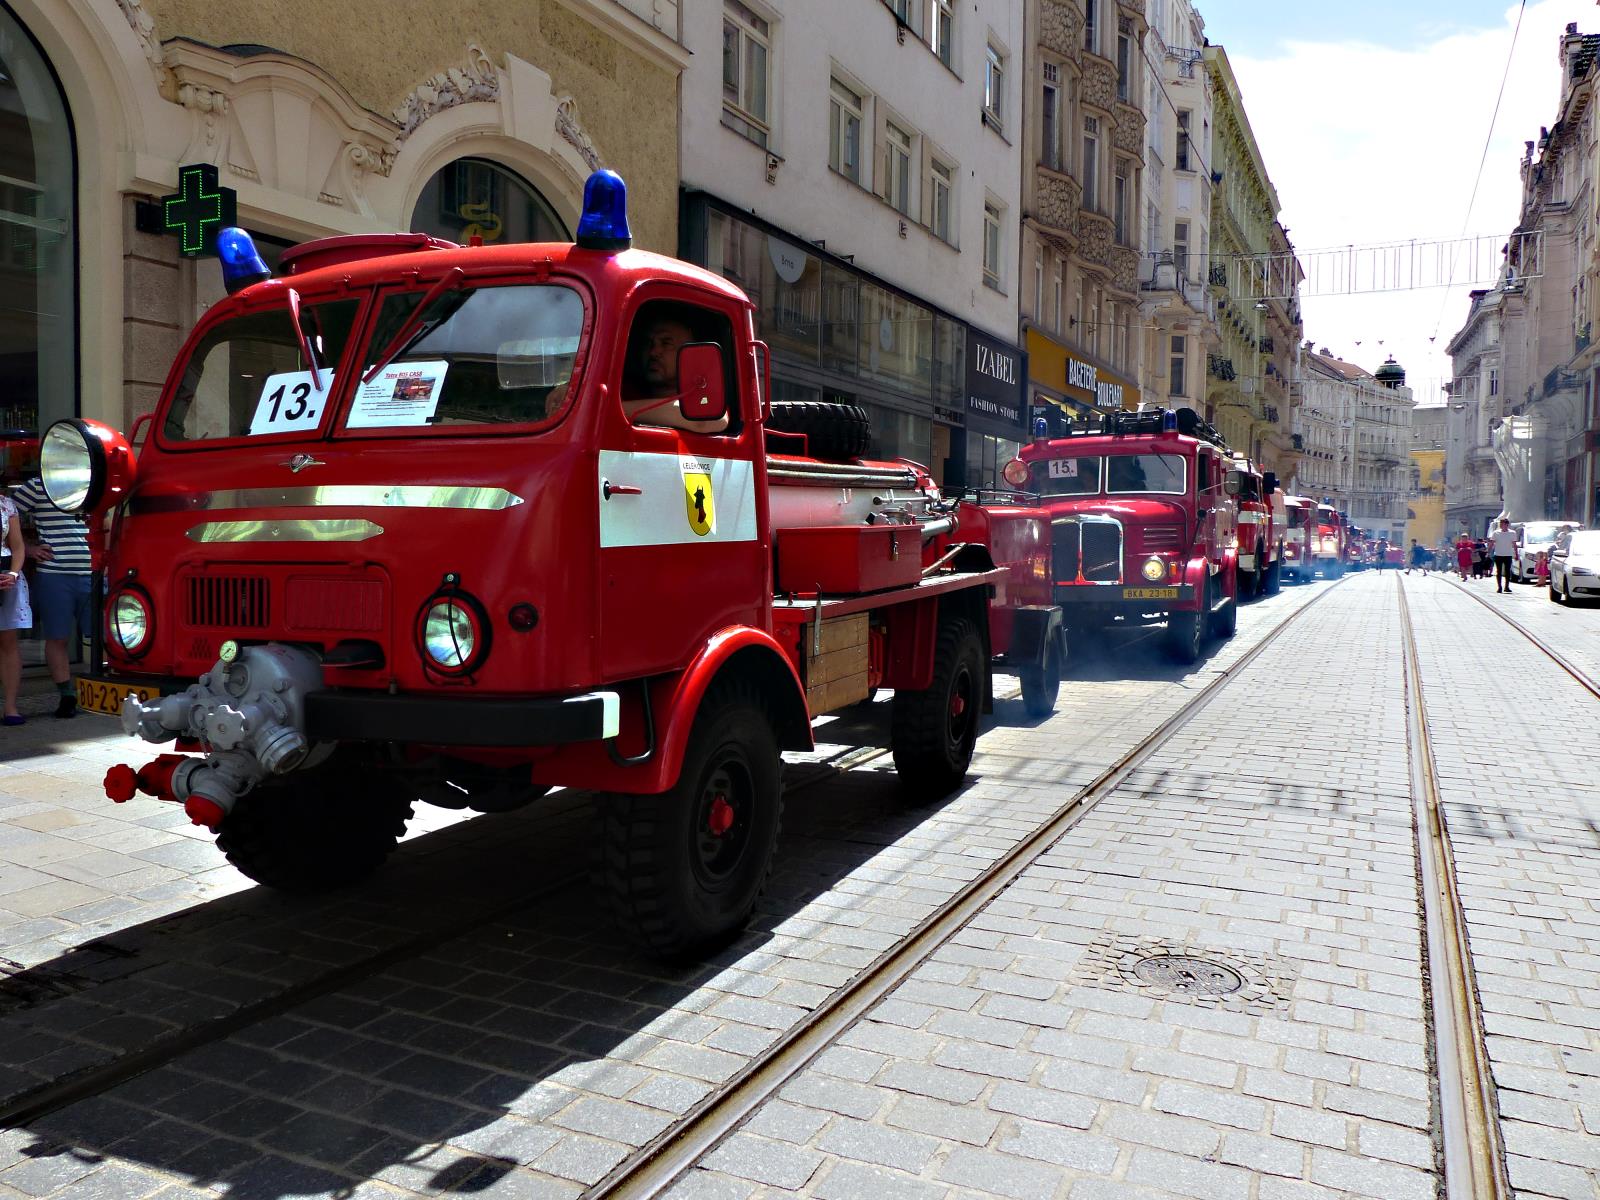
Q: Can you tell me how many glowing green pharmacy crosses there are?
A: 1